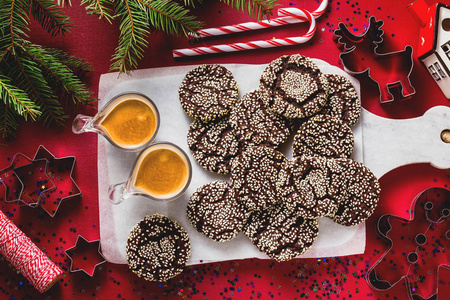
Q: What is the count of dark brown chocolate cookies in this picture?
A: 12